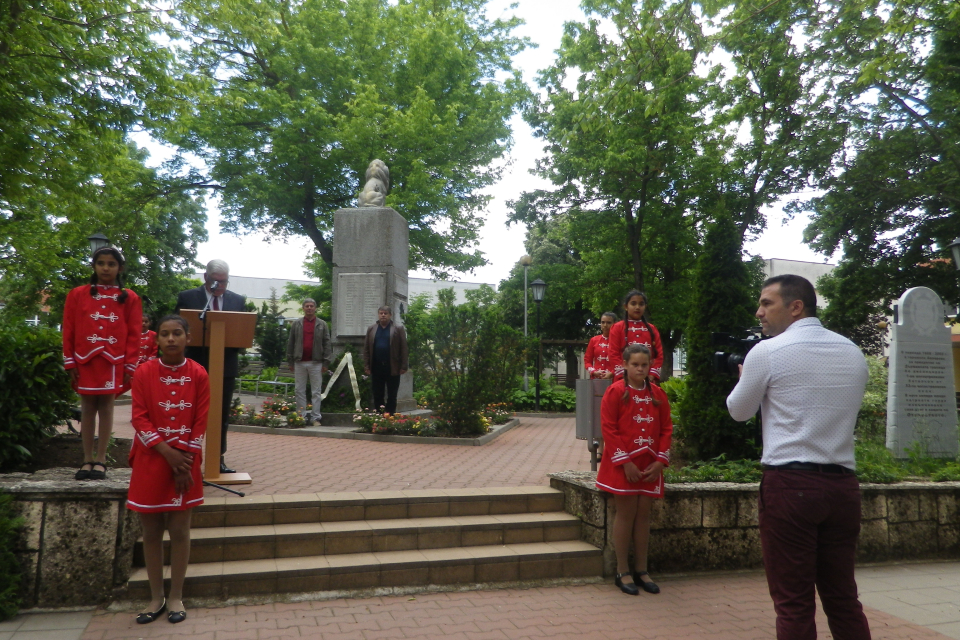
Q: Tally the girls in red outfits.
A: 6